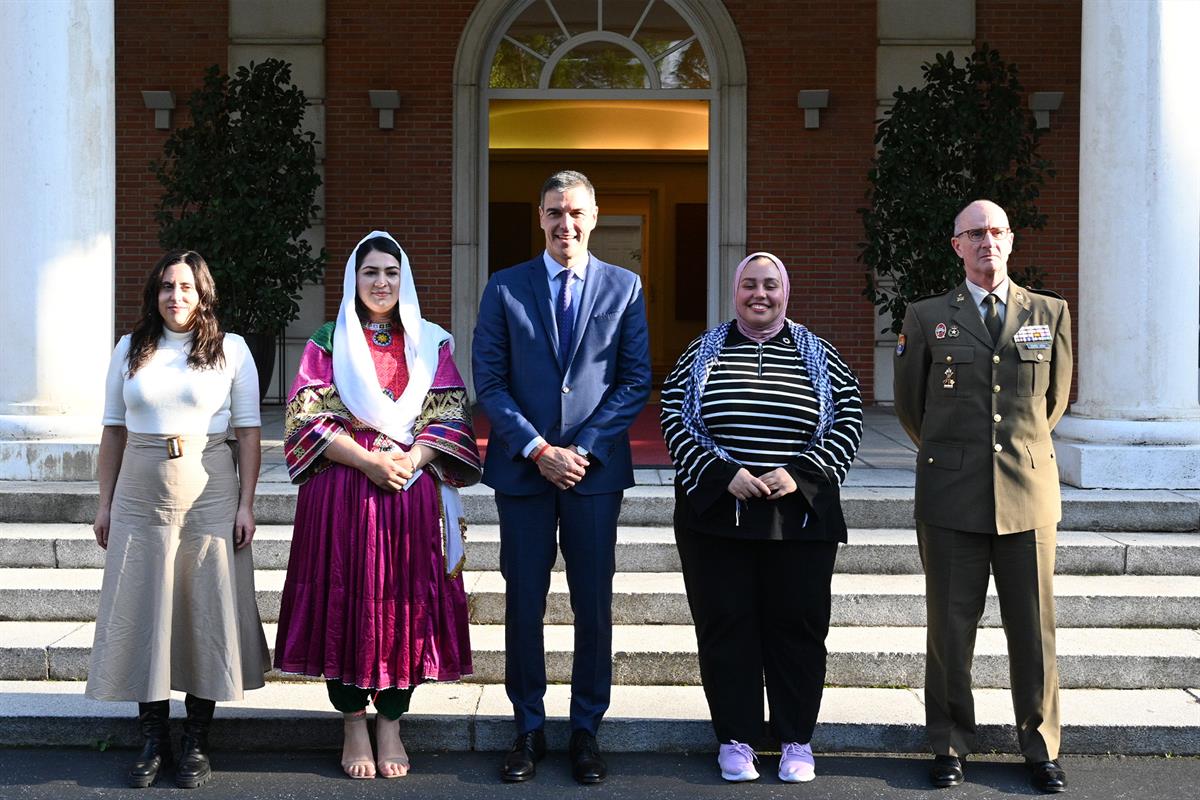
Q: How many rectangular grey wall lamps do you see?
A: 4